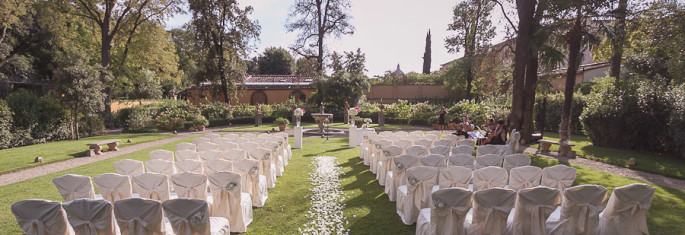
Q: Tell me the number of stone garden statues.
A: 4